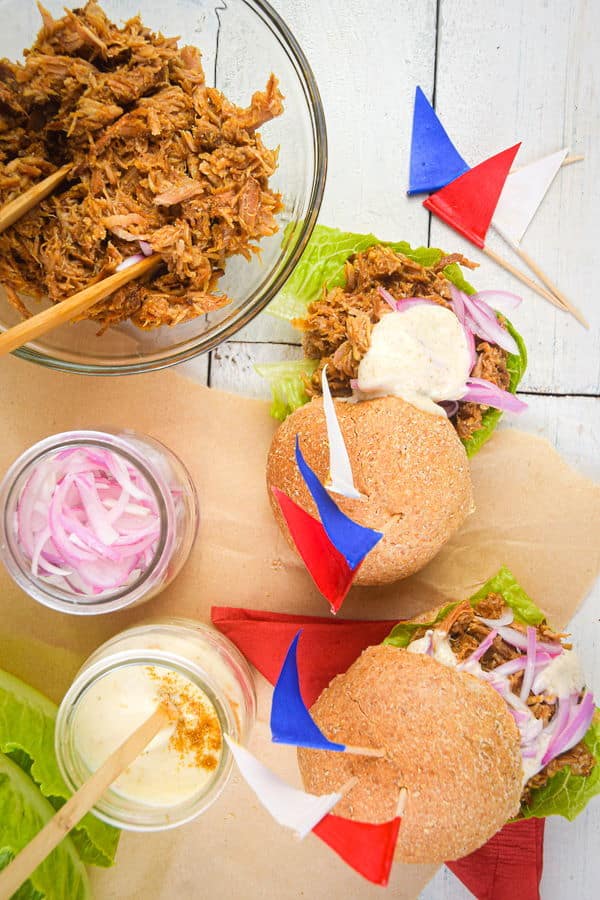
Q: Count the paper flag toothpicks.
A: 9